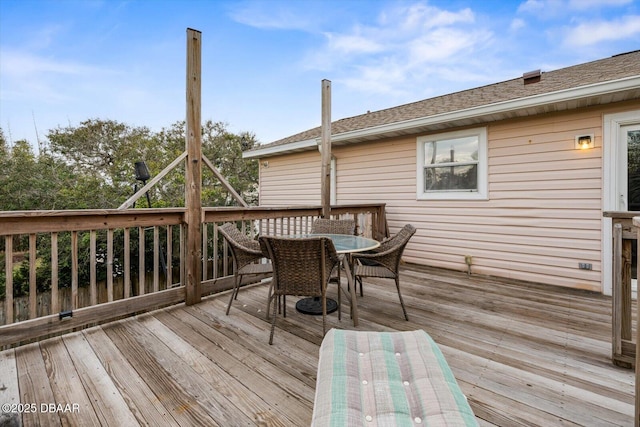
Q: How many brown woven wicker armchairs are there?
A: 4